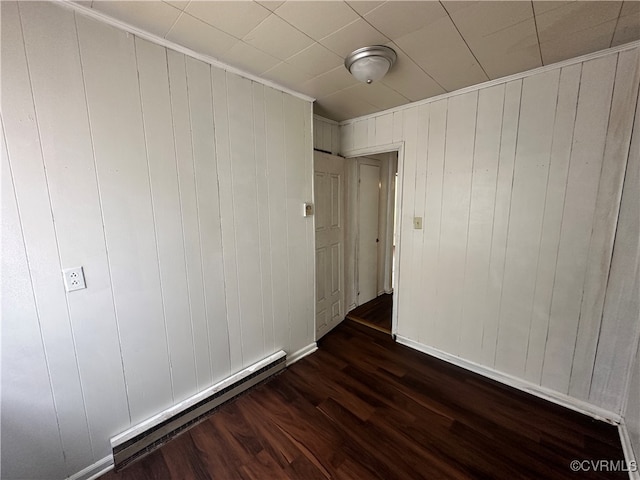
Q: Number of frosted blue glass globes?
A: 0